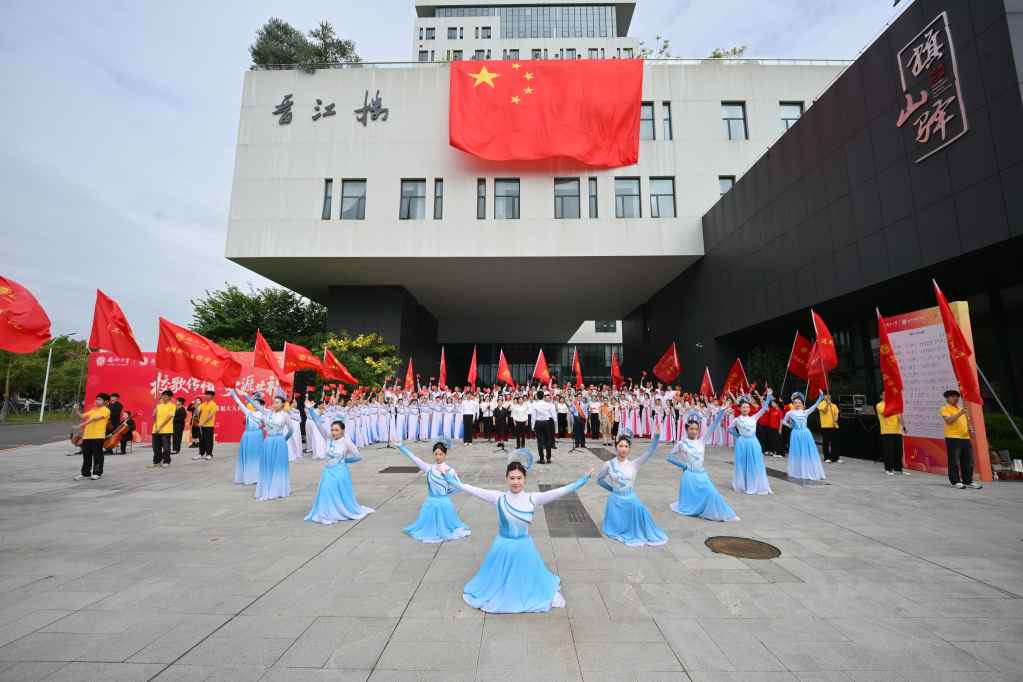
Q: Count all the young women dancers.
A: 9